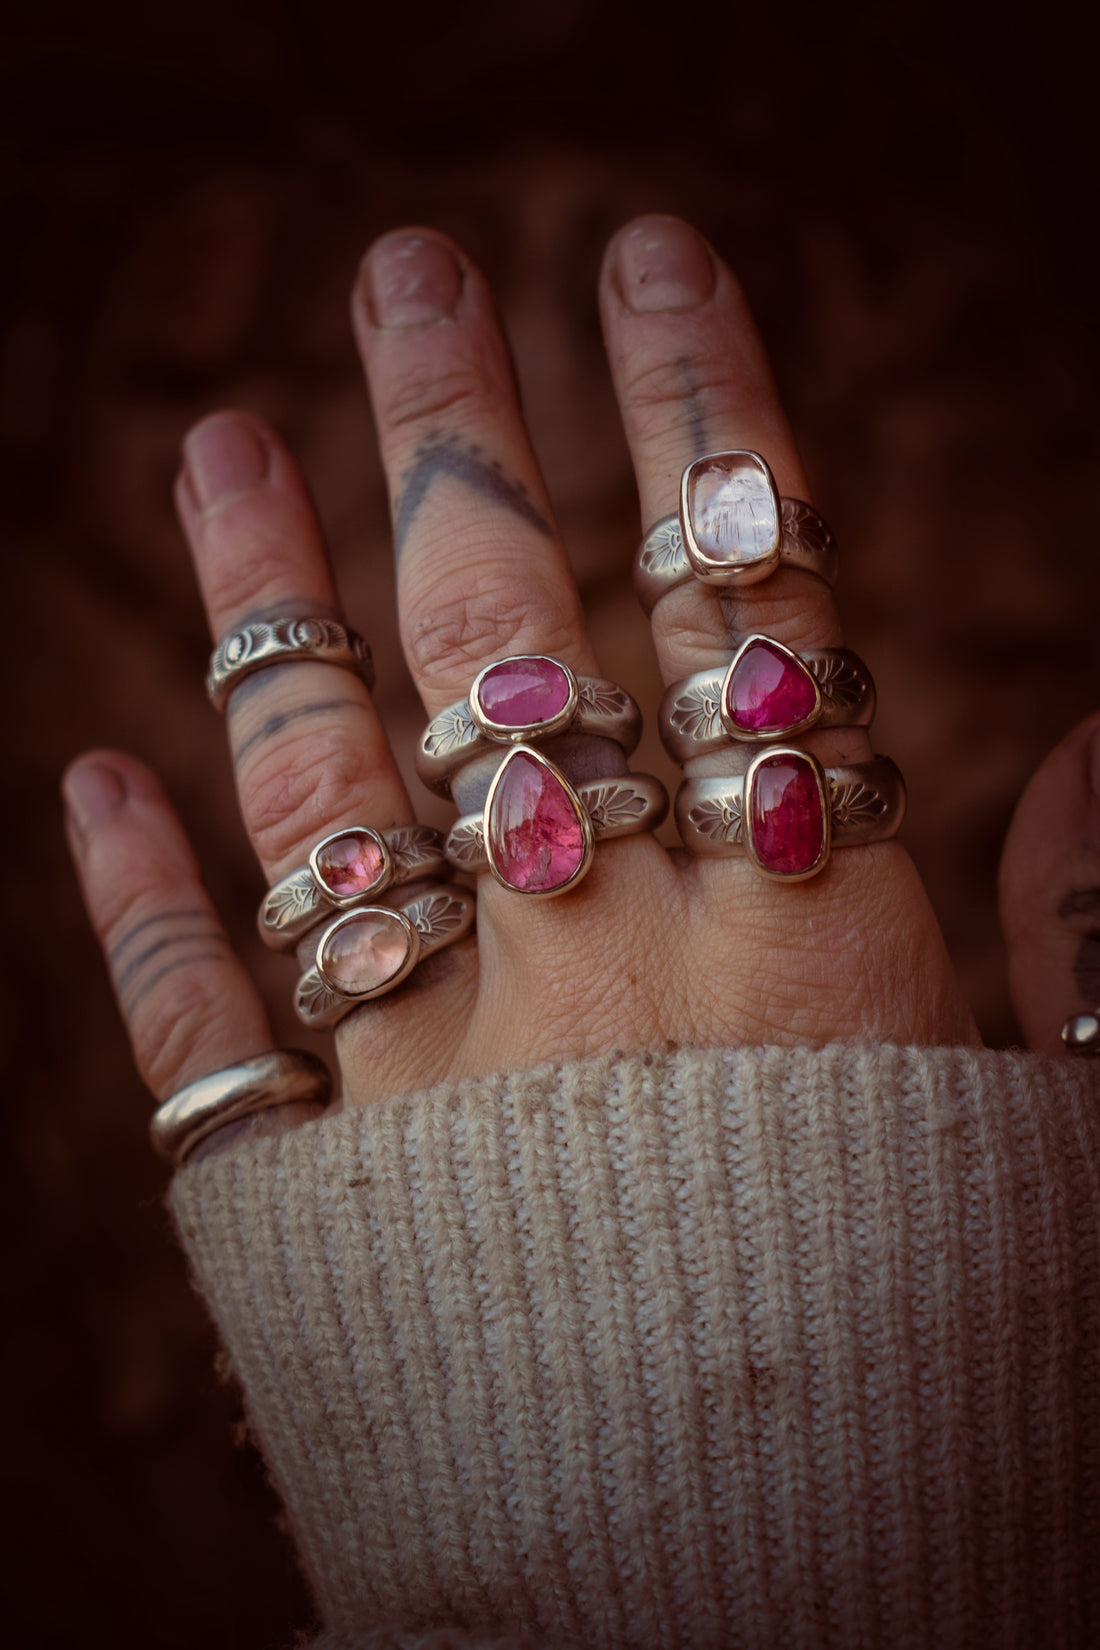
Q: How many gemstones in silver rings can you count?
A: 7